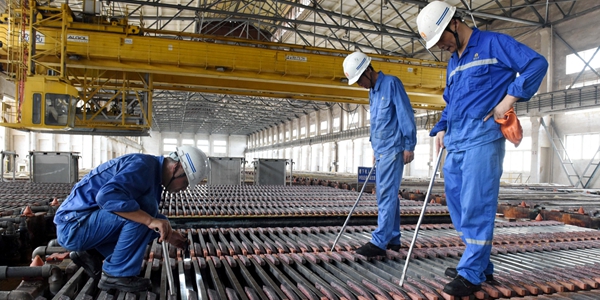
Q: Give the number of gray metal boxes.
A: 3